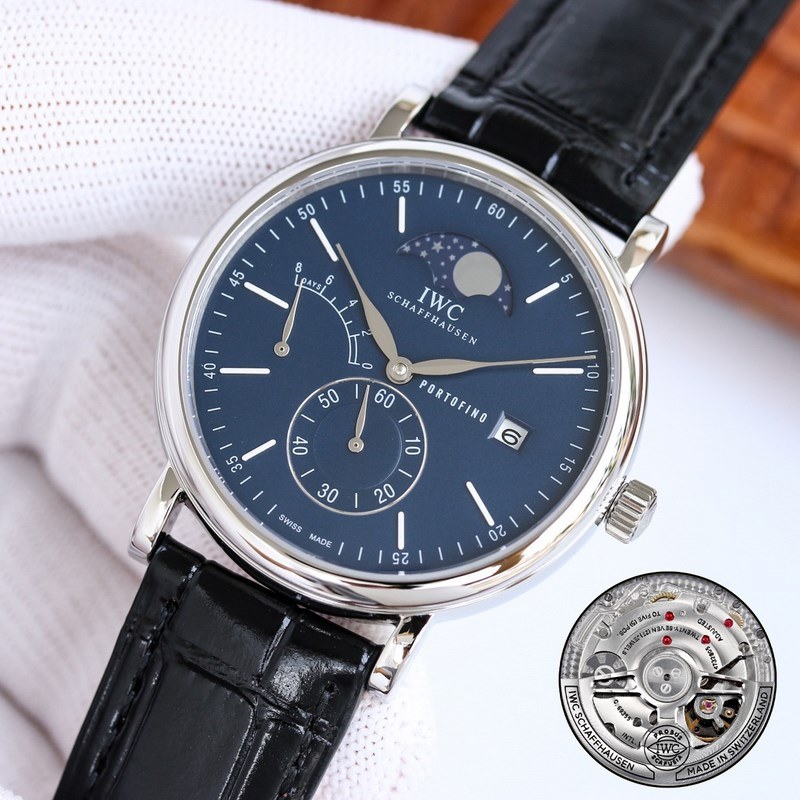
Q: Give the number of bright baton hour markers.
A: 9